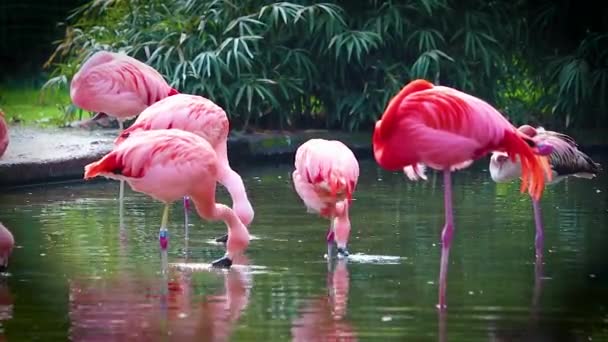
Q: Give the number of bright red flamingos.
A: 1